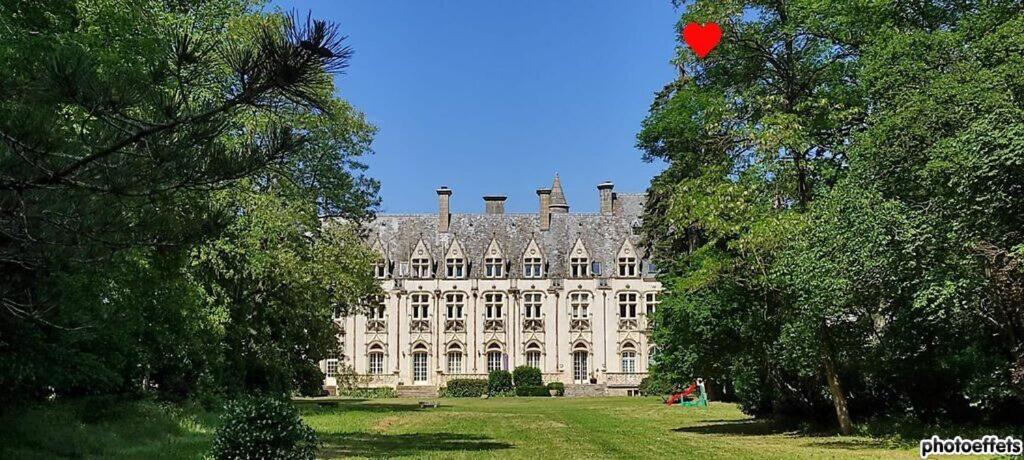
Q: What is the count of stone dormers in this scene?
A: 7